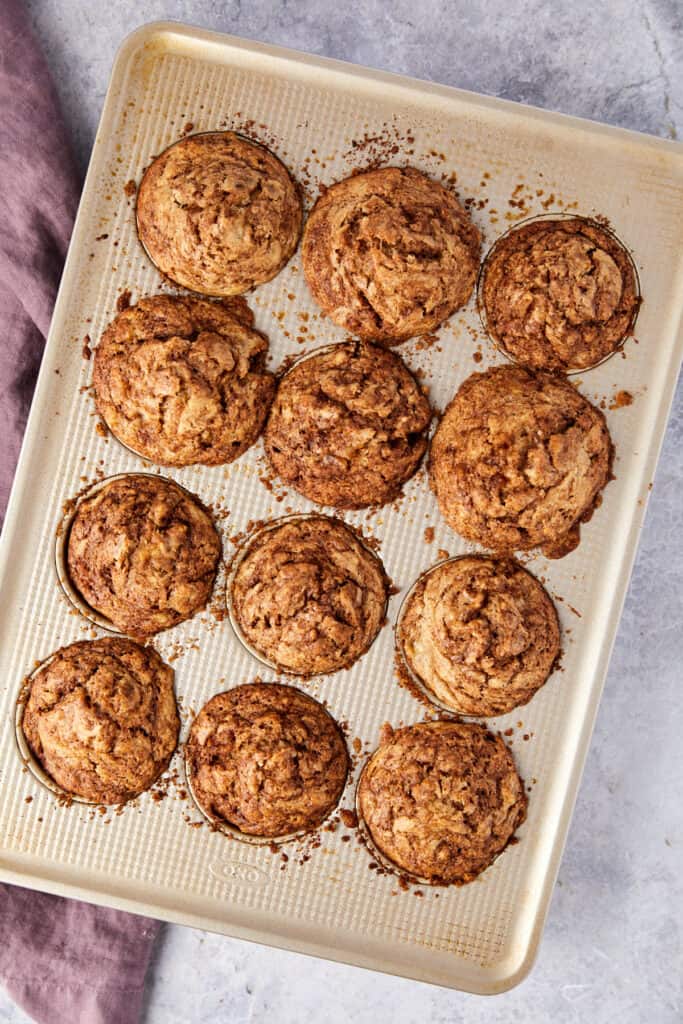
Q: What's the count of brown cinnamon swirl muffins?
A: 12